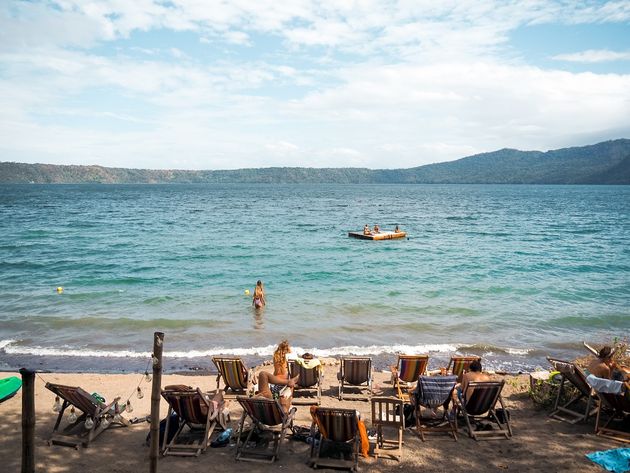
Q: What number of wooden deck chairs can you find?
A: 13